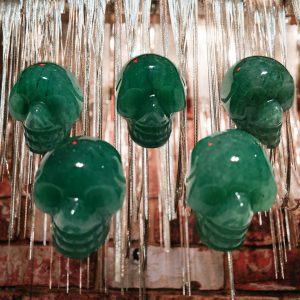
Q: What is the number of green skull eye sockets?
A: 10